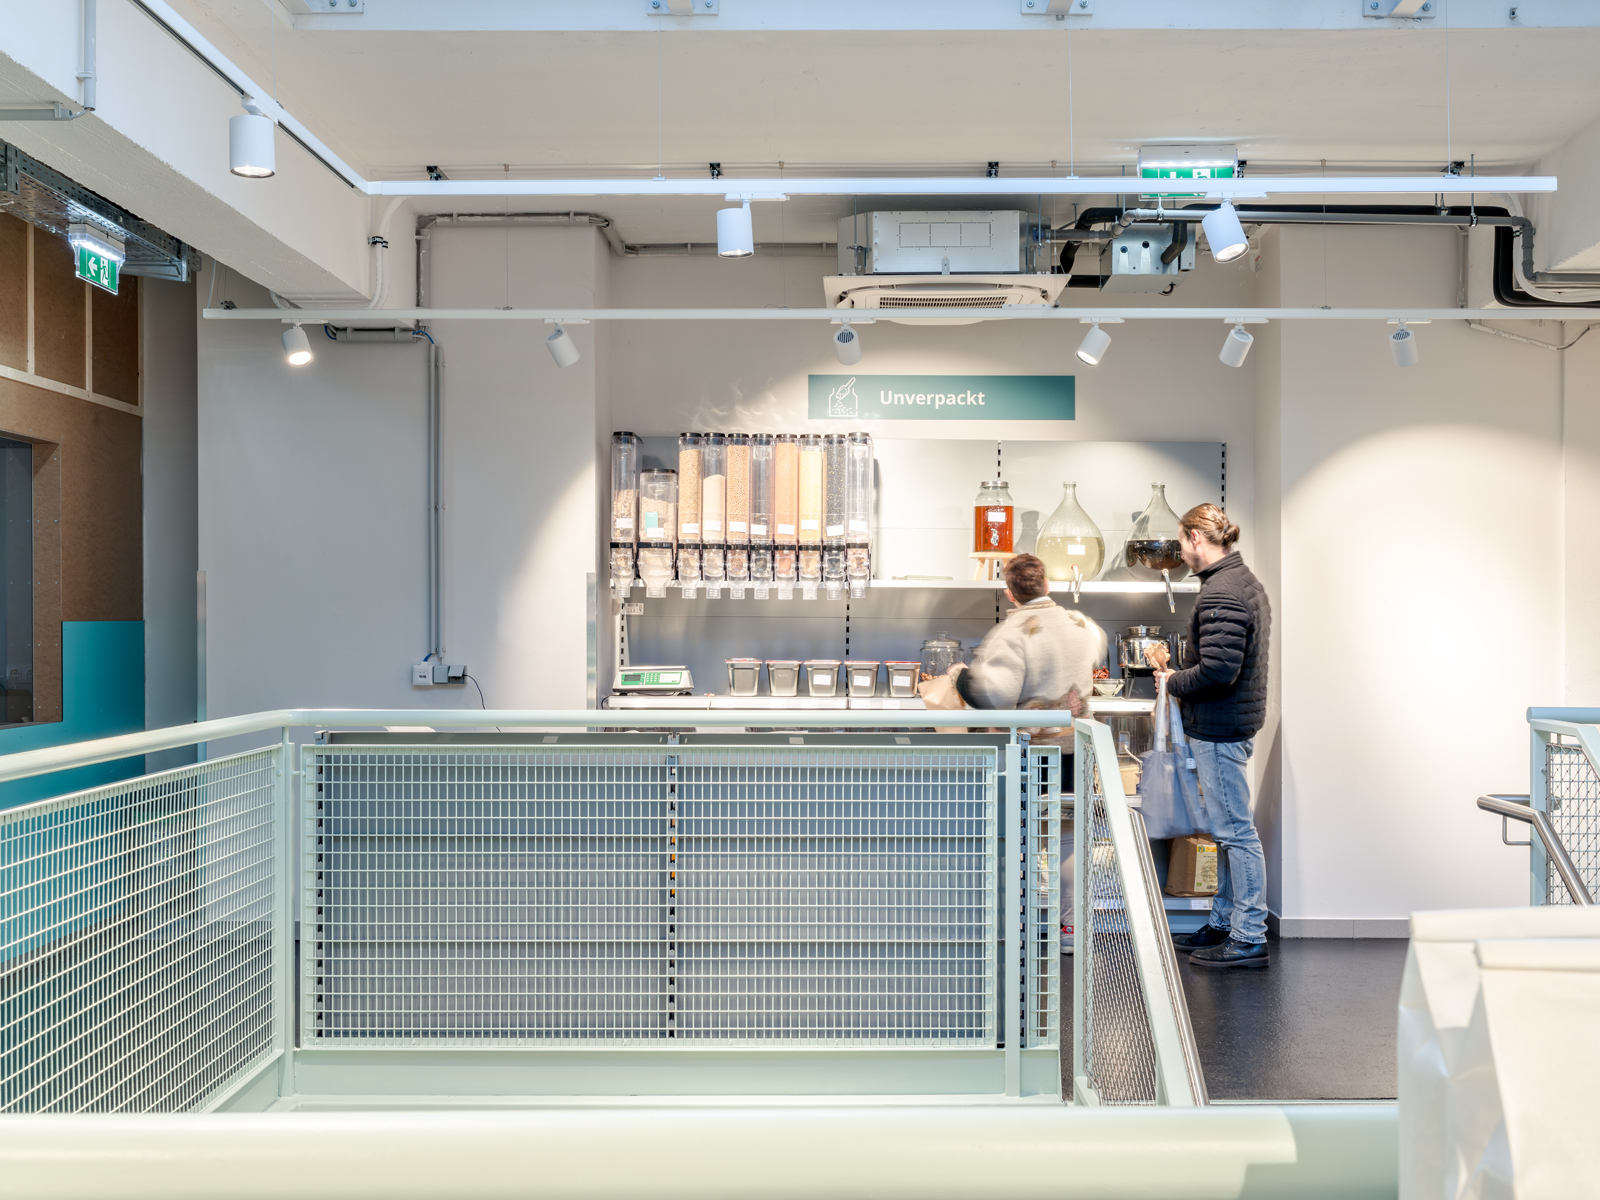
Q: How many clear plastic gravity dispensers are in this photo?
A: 10